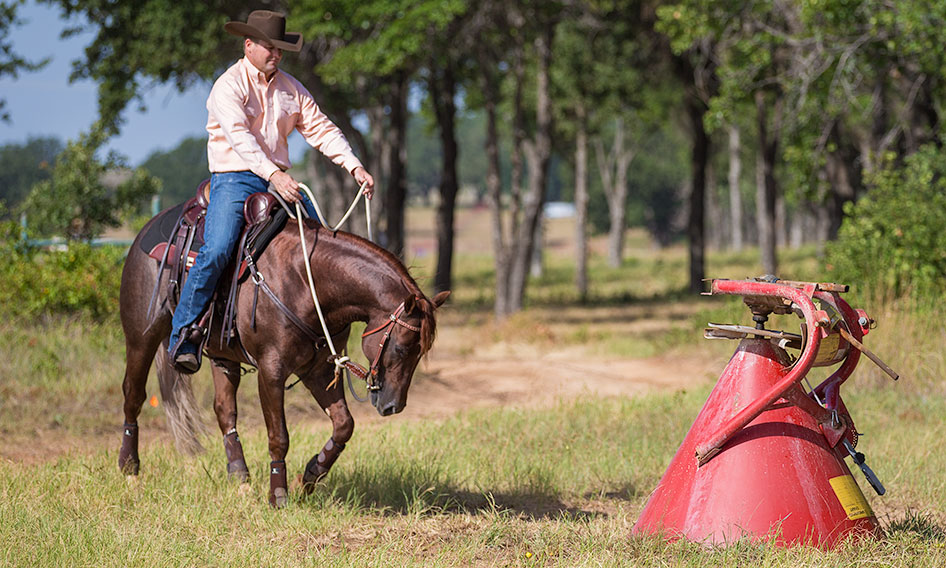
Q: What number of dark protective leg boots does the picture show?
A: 4